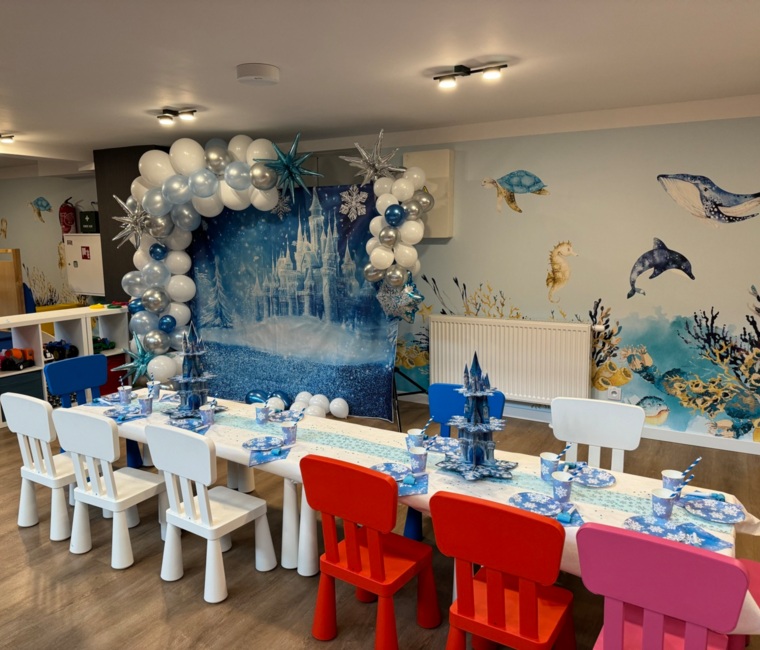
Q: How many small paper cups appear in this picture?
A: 12